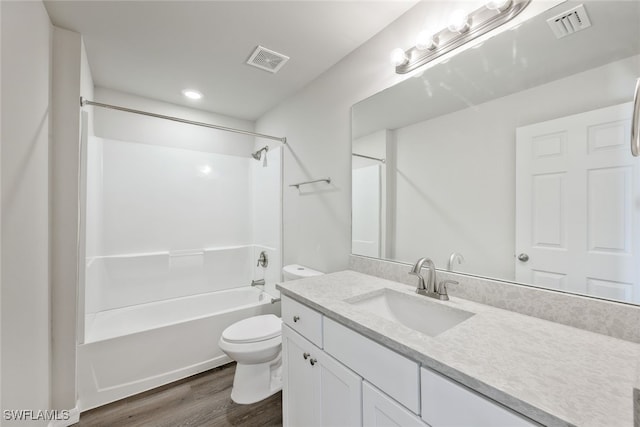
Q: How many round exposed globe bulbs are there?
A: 4